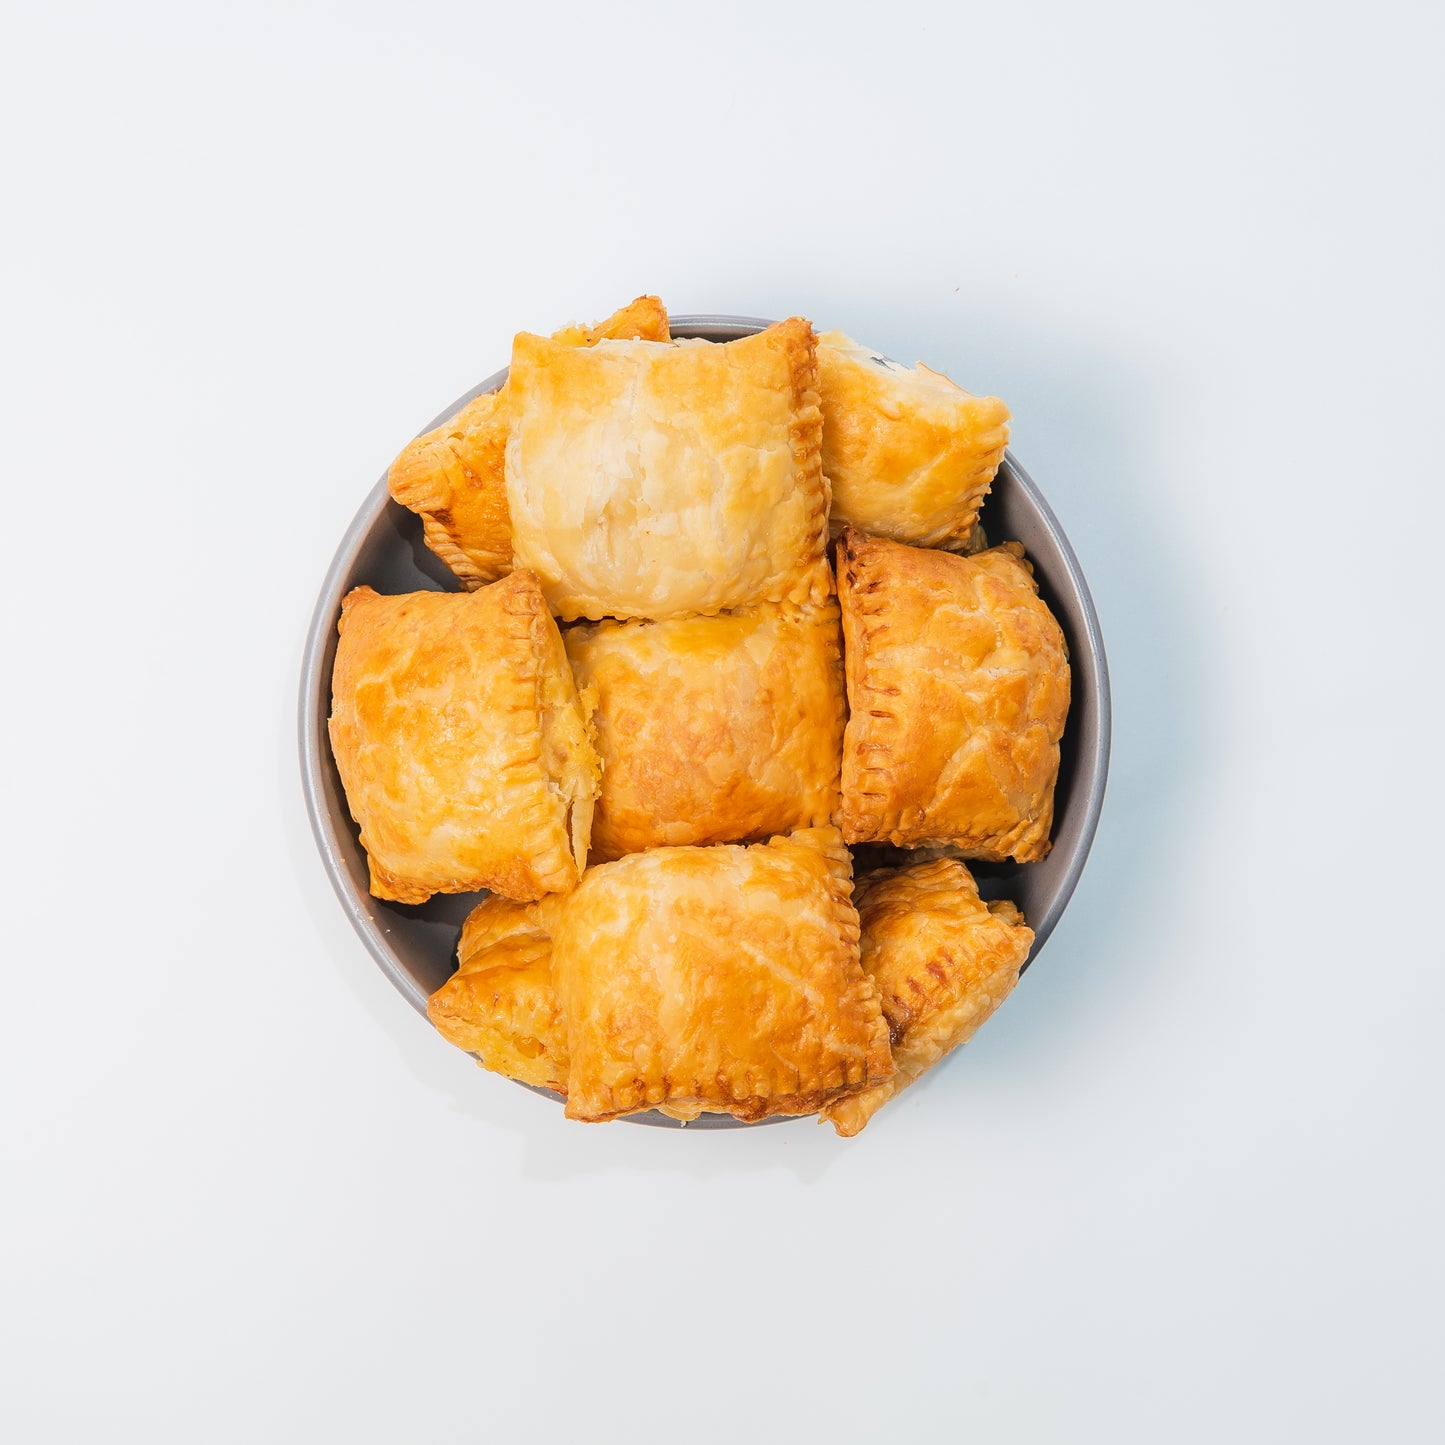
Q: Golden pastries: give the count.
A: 9